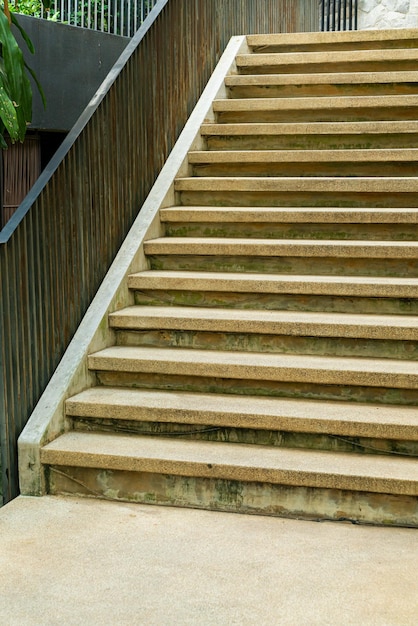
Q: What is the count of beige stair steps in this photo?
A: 14